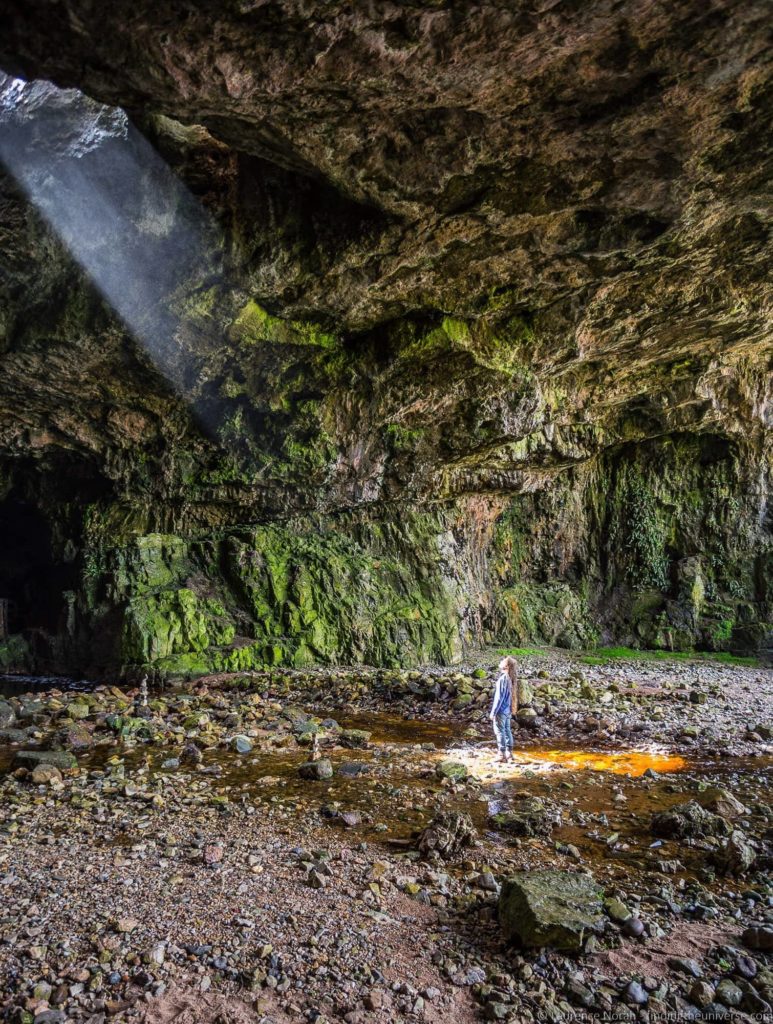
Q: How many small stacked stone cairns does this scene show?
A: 2